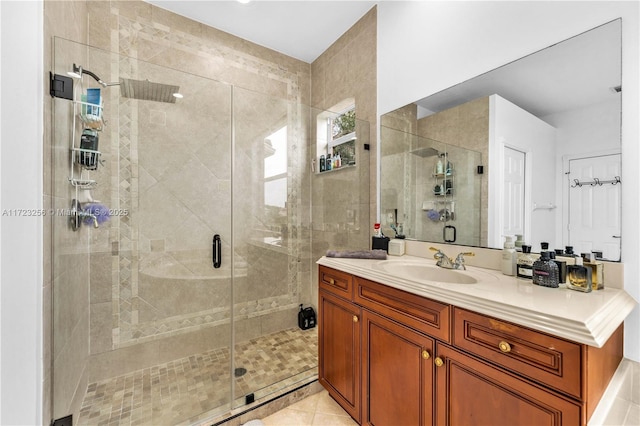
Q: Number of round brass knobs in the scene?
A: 5